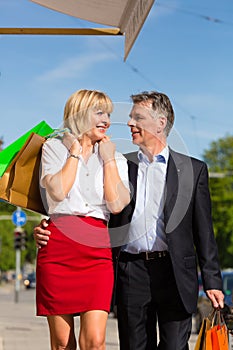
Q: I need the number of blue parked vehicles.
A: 1